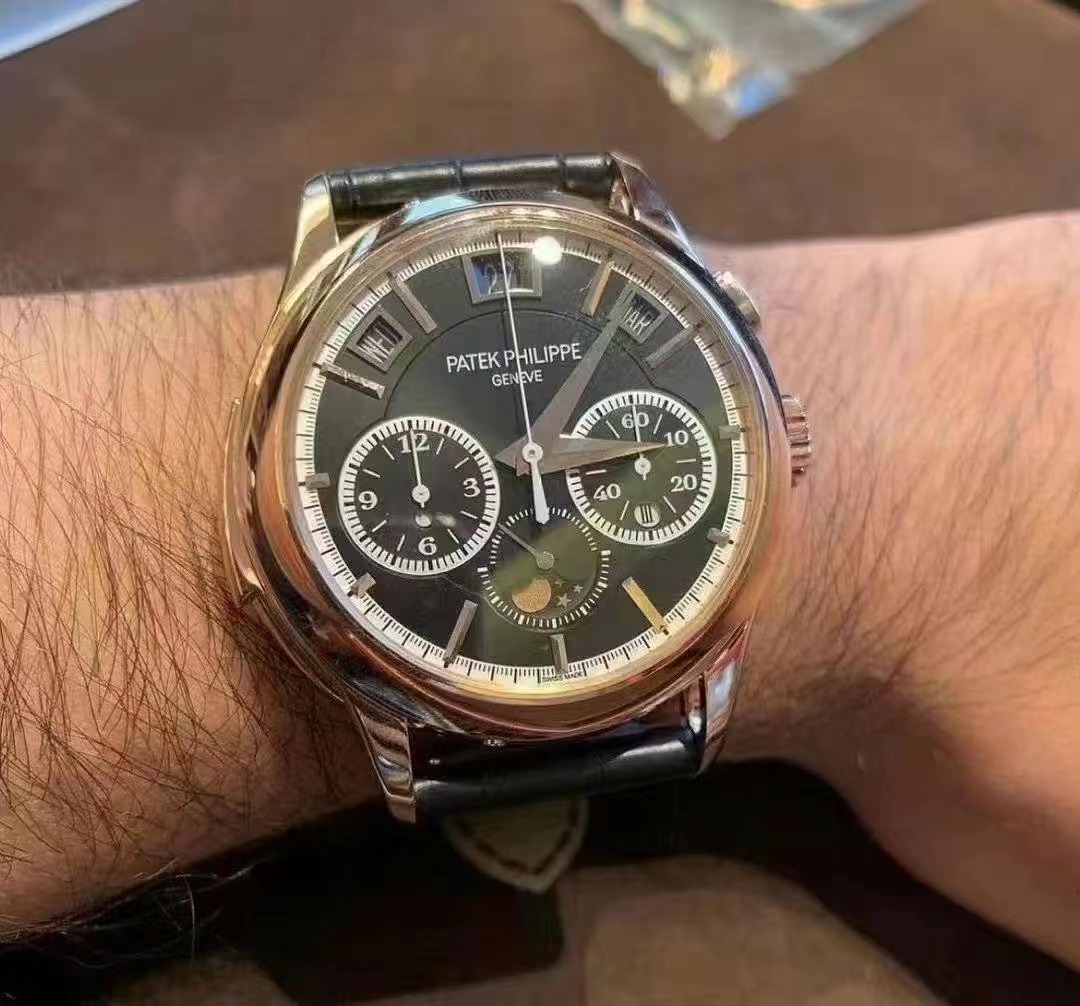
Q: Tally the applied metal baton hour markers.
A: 11